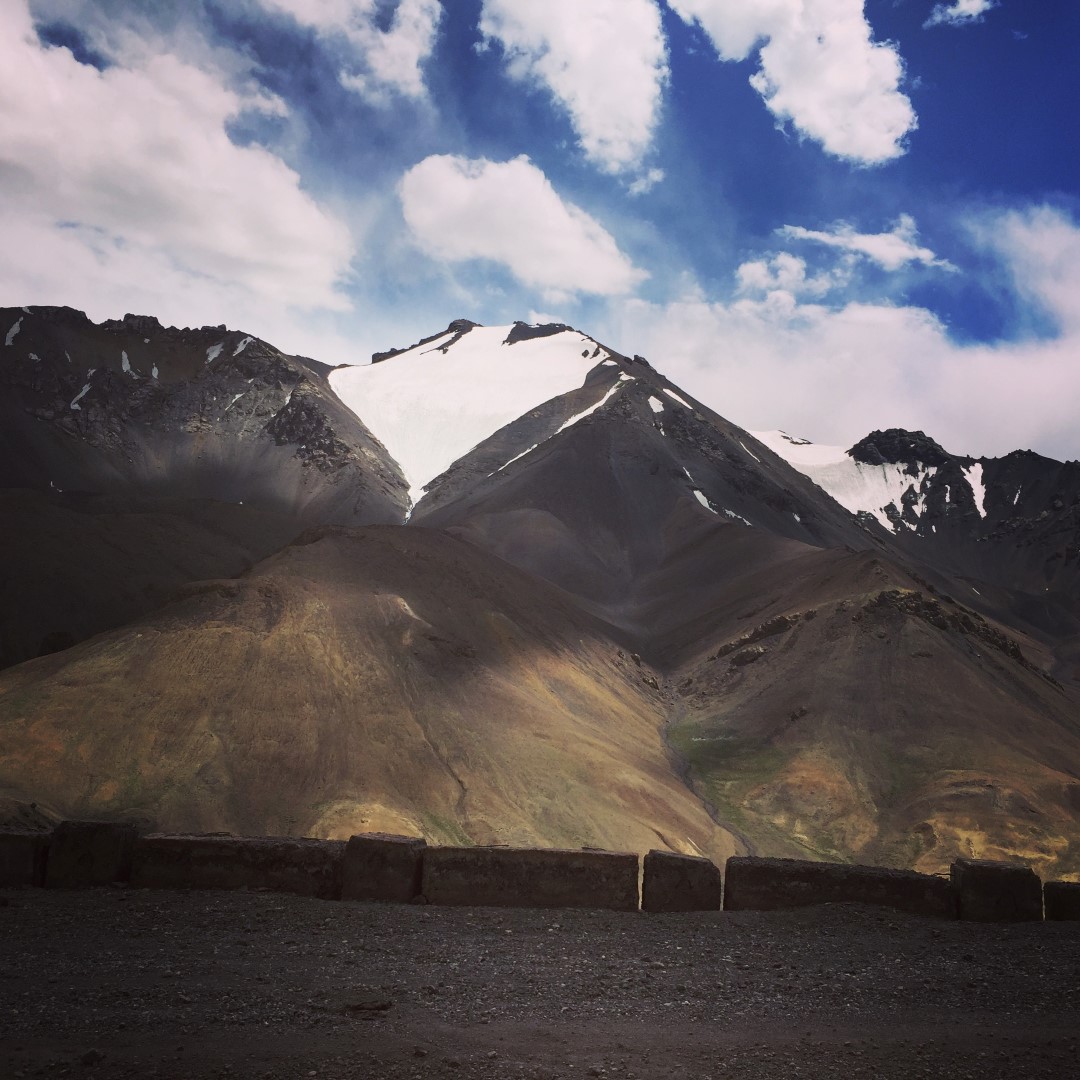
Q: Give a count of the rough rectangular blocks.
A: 9